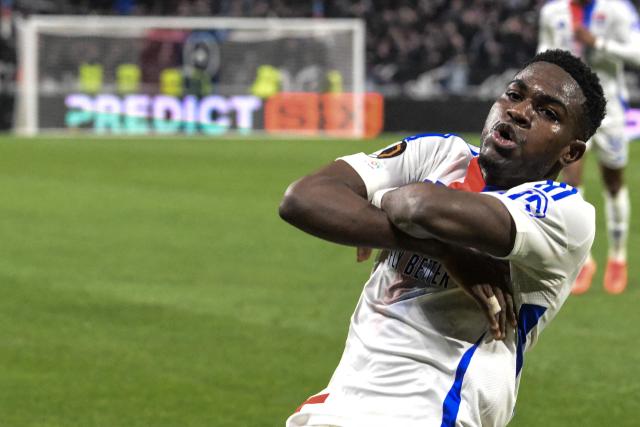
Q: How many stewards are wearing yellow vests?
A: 5